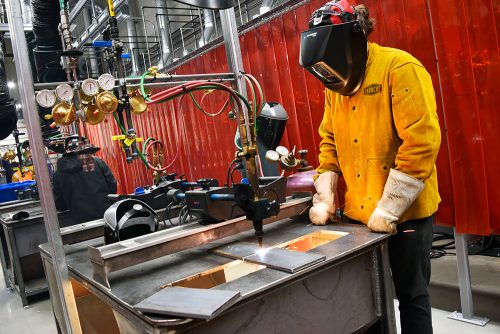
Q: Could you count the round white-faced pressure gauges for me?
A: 6